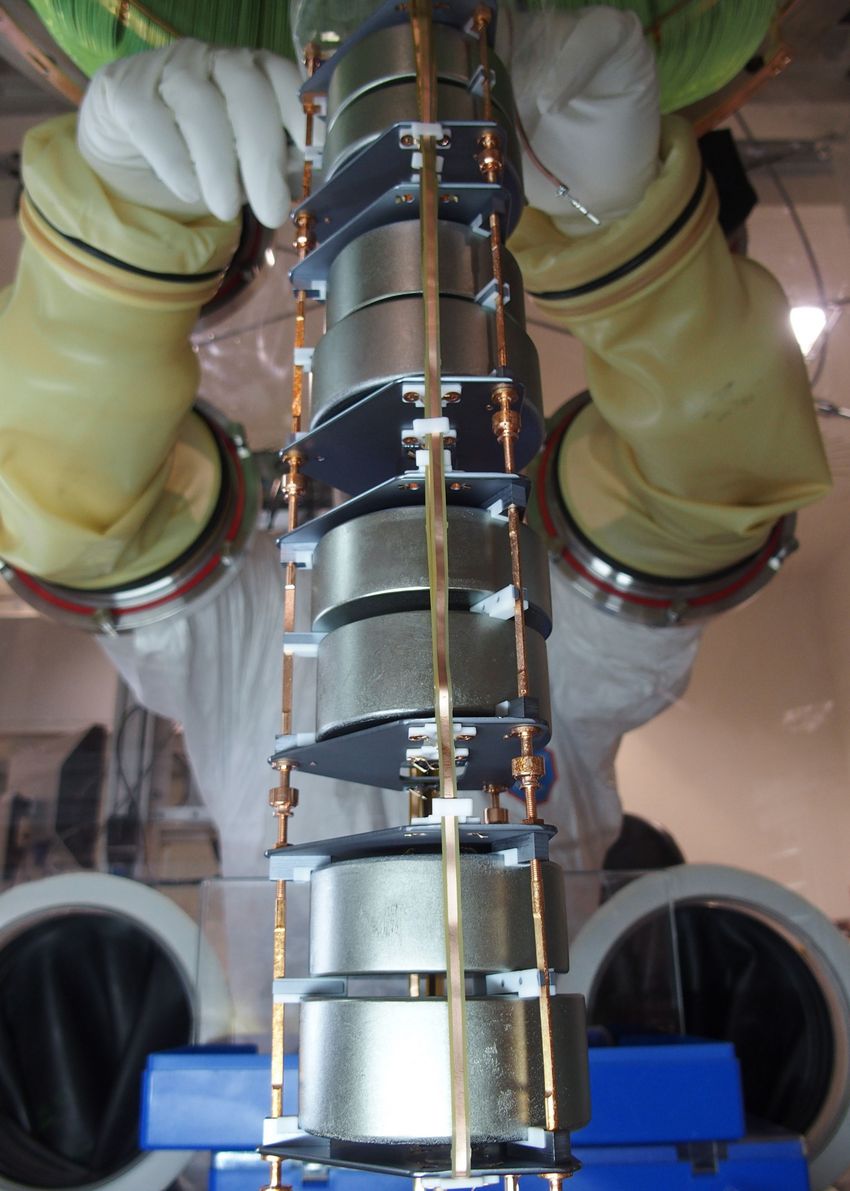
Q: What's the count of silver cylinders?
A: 8